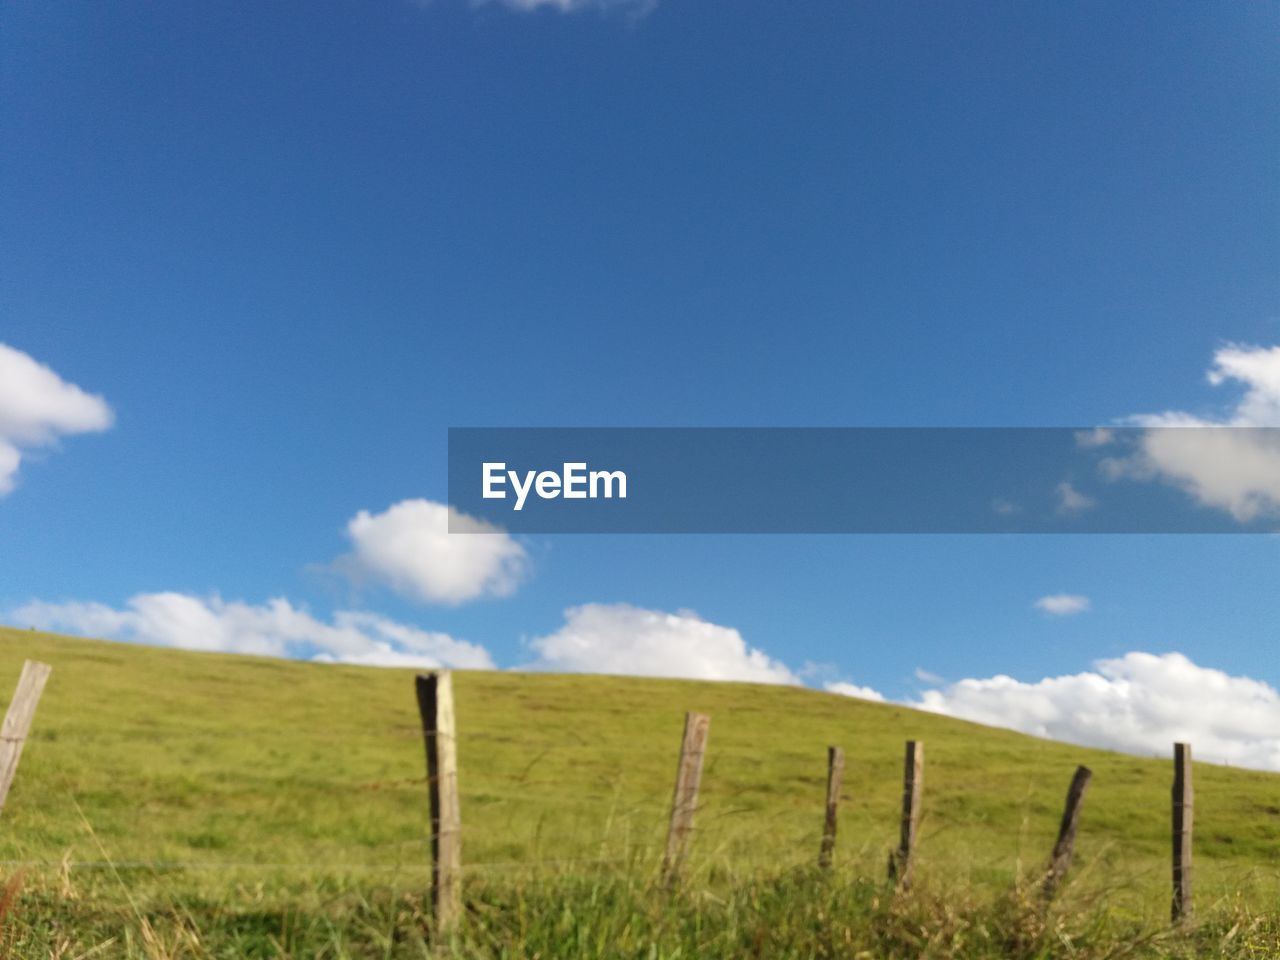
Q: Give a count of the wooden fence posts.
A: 7